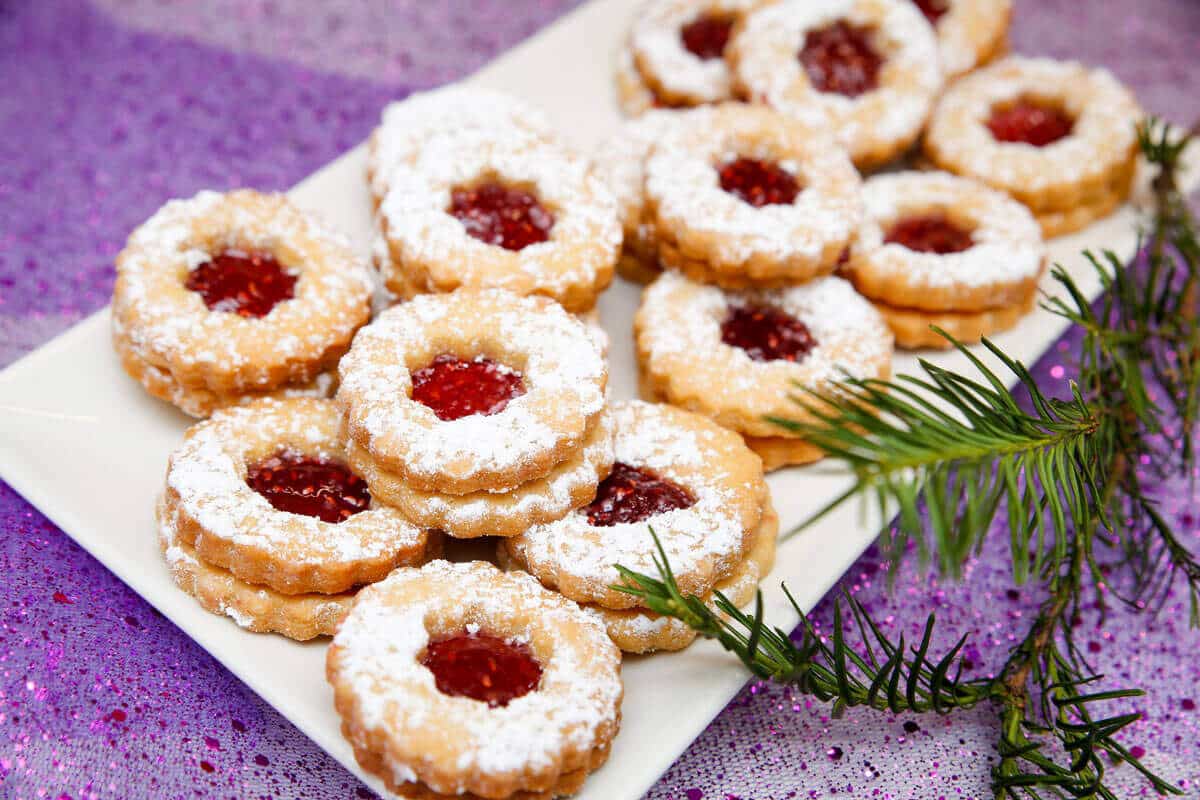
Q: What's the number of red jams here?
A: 13